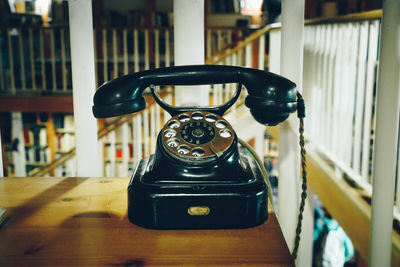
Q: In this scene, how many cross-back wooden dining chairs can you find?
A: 0